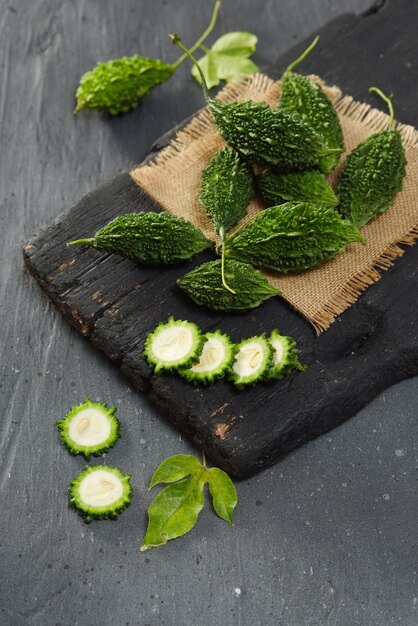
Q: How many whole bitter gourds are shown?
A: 9